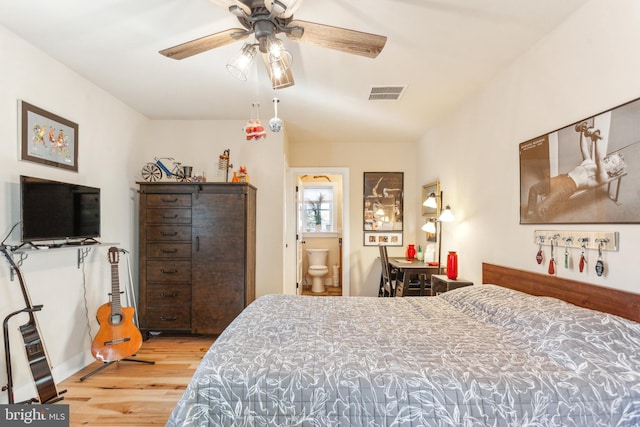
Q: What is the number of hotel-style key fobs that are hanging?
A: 5